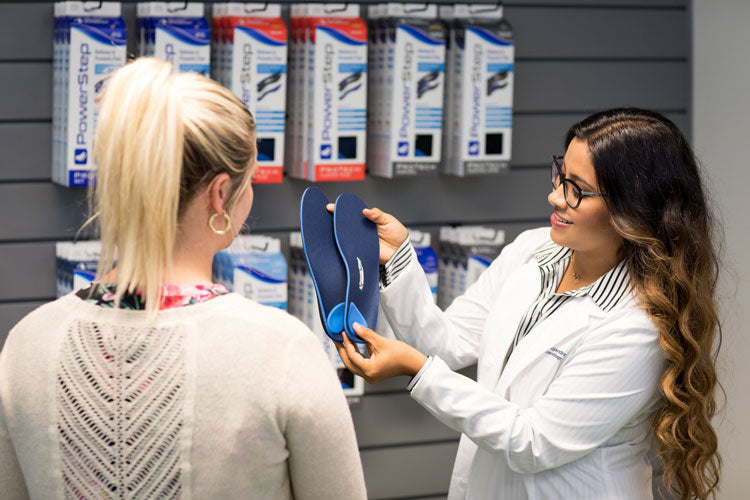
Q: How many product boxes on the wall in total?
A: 11